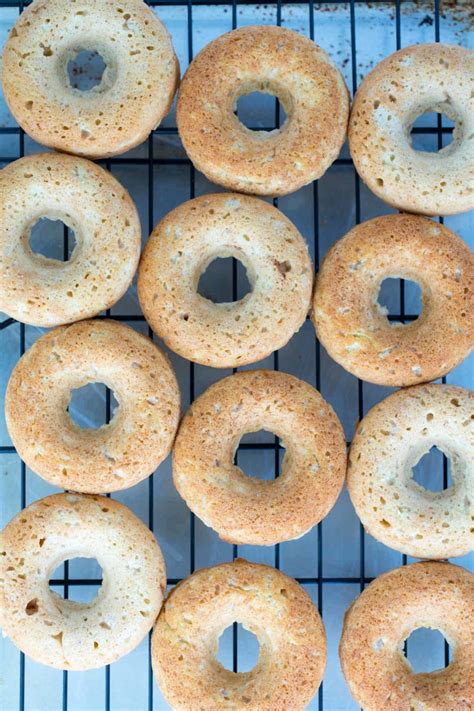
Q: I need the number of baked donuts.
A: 12